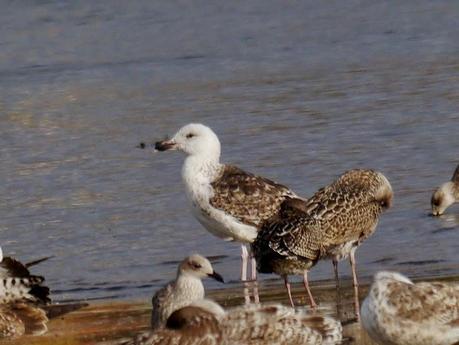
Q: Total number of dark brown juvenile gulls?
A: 2